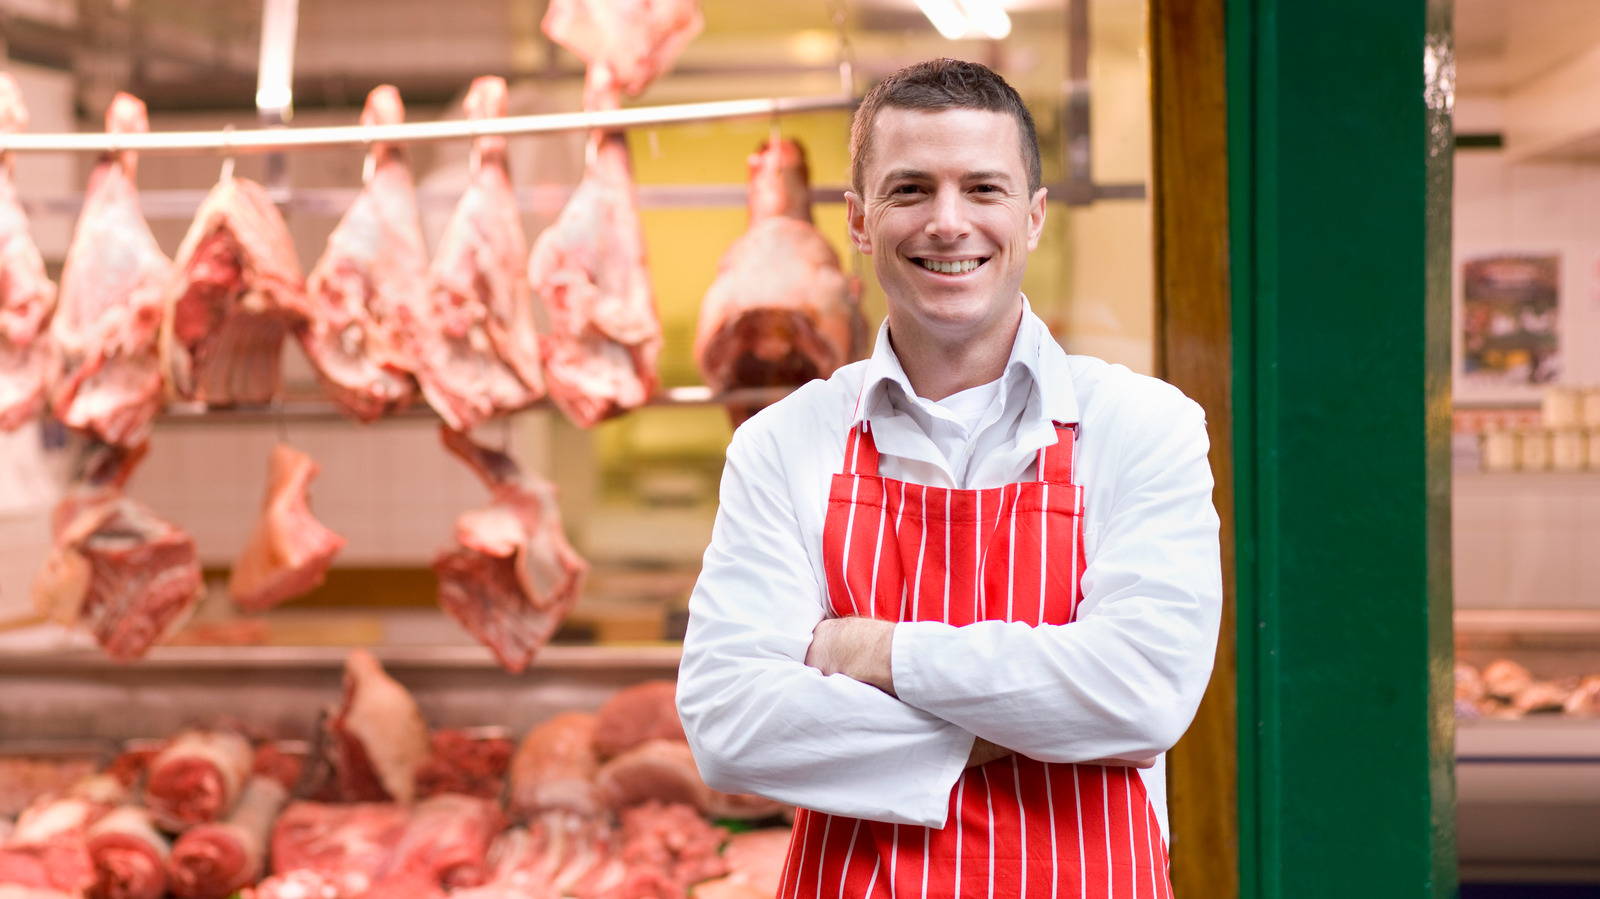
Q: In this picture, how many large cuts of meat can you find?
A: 11